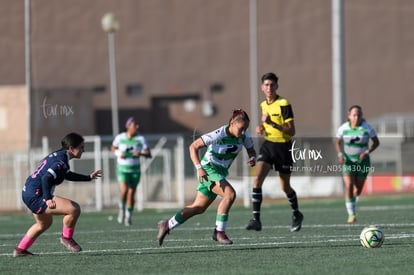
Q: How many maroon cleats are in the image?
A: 4